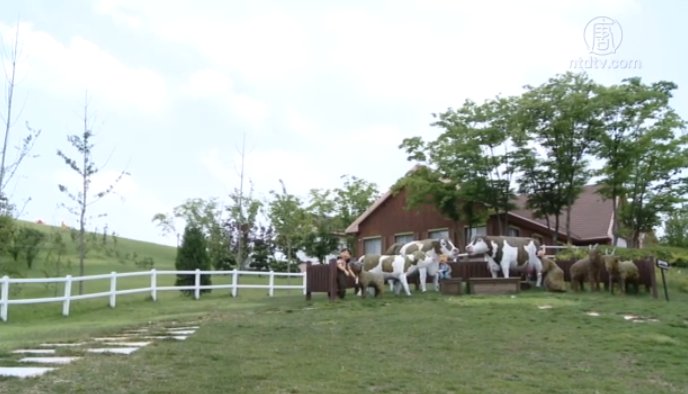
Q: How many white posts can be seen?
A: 8